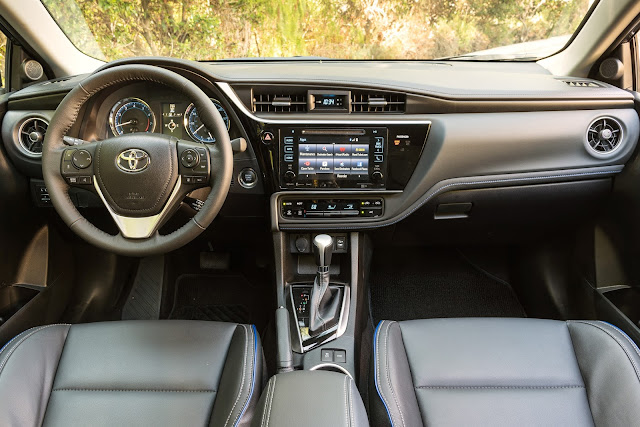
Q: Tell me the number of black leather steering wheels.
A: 1